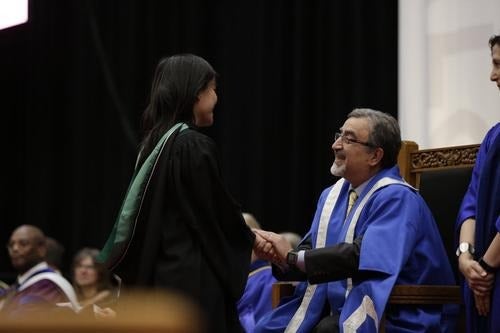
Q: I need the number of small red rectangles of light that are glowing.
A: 0